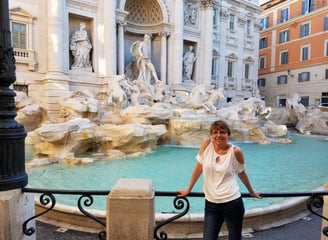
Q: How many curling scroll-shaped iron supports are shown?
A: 4